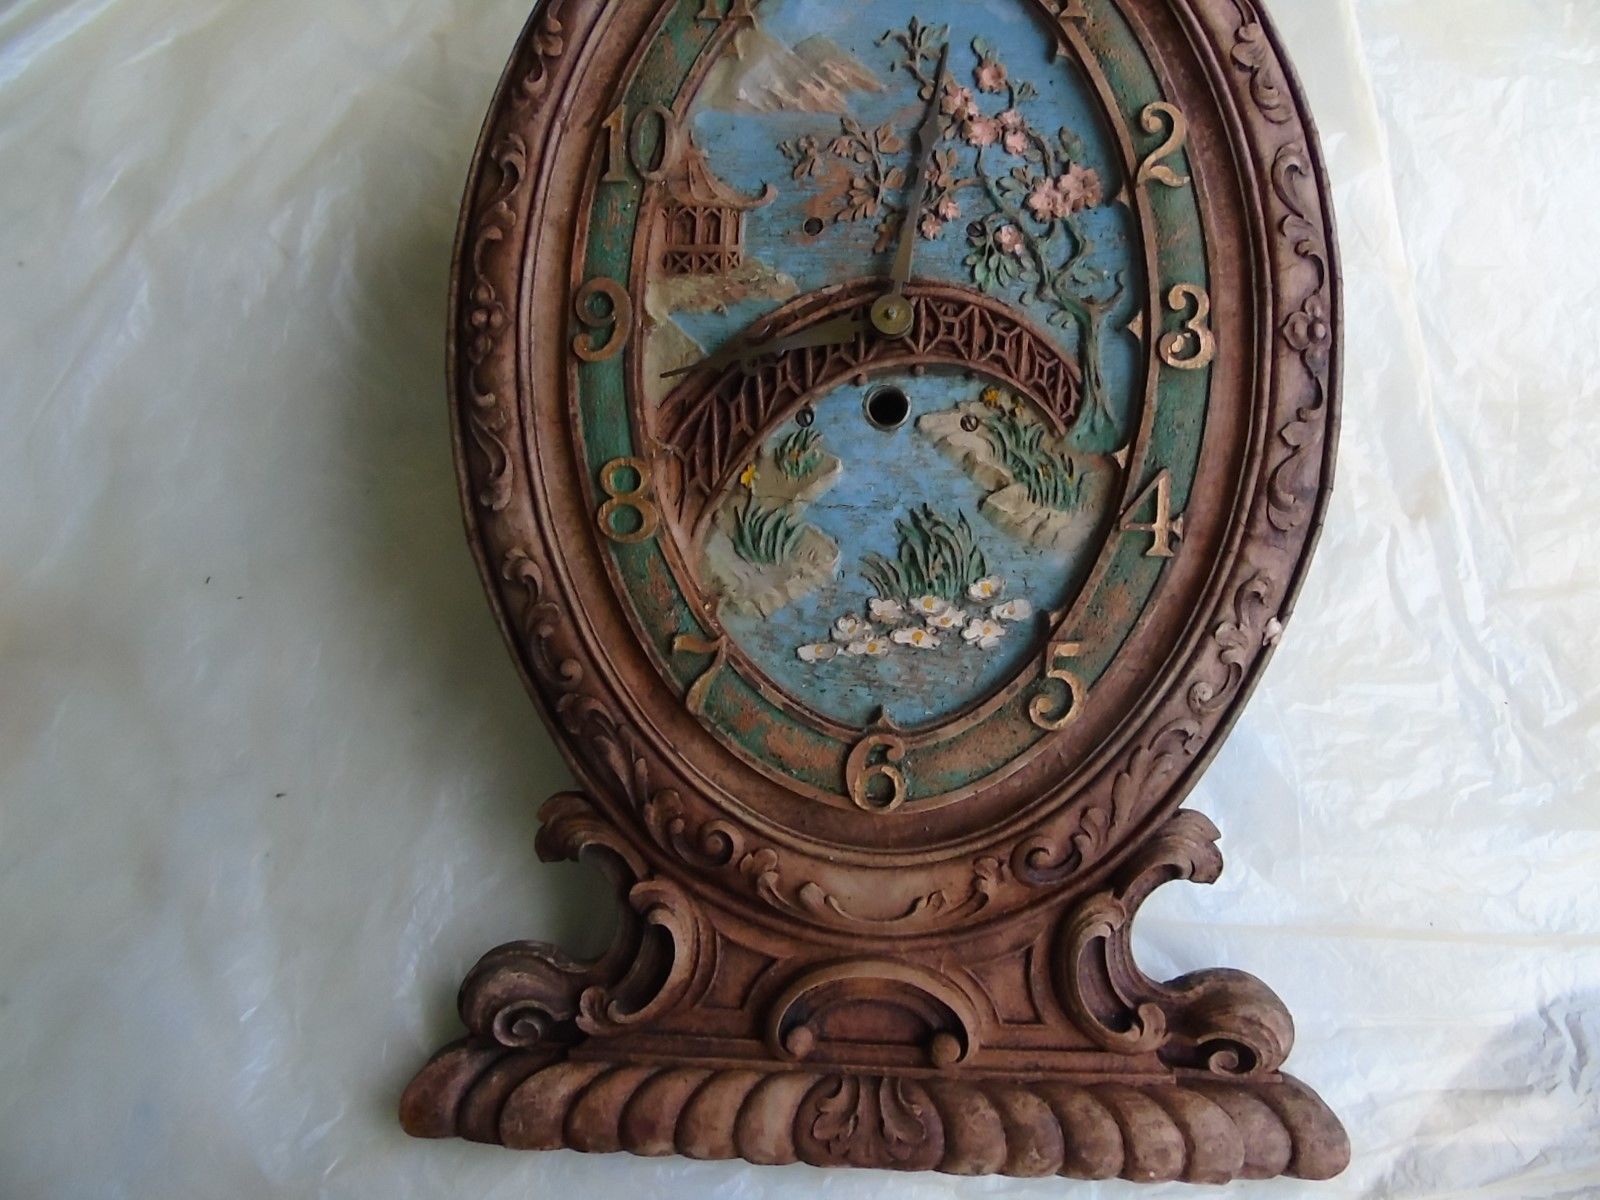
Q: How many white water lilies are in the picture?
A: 10